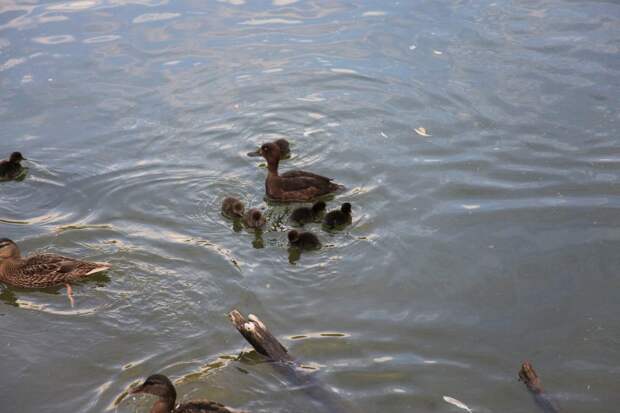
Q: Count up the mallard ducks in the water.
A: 2